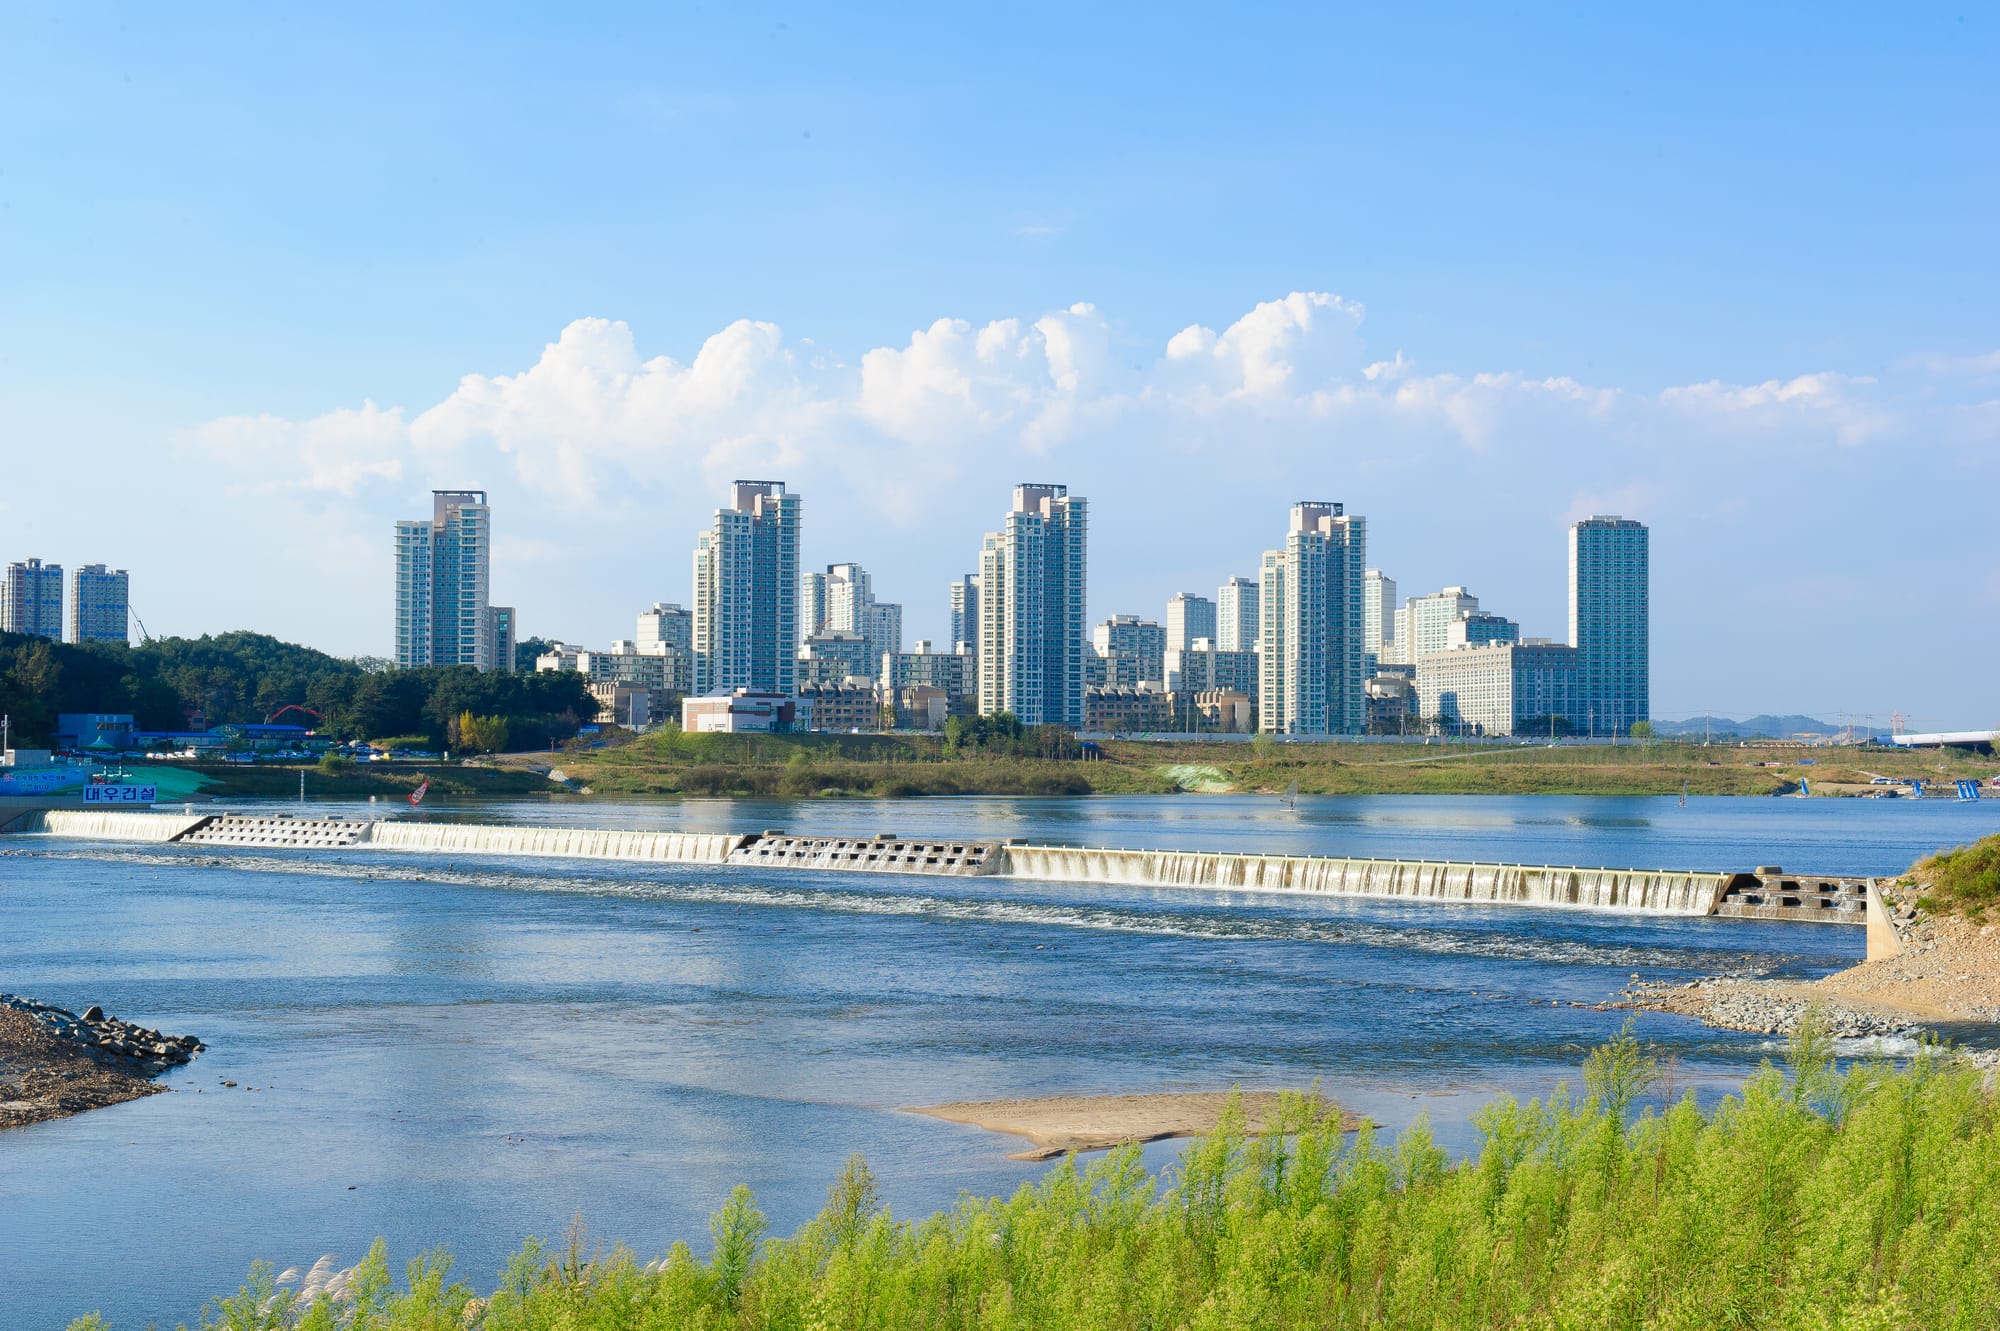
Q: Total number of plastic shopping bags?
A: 0